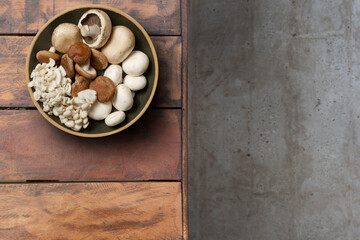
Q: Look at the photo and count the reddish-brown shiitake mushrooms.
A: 7